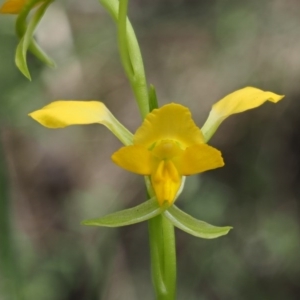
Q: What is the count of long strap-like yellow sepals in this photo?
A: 2